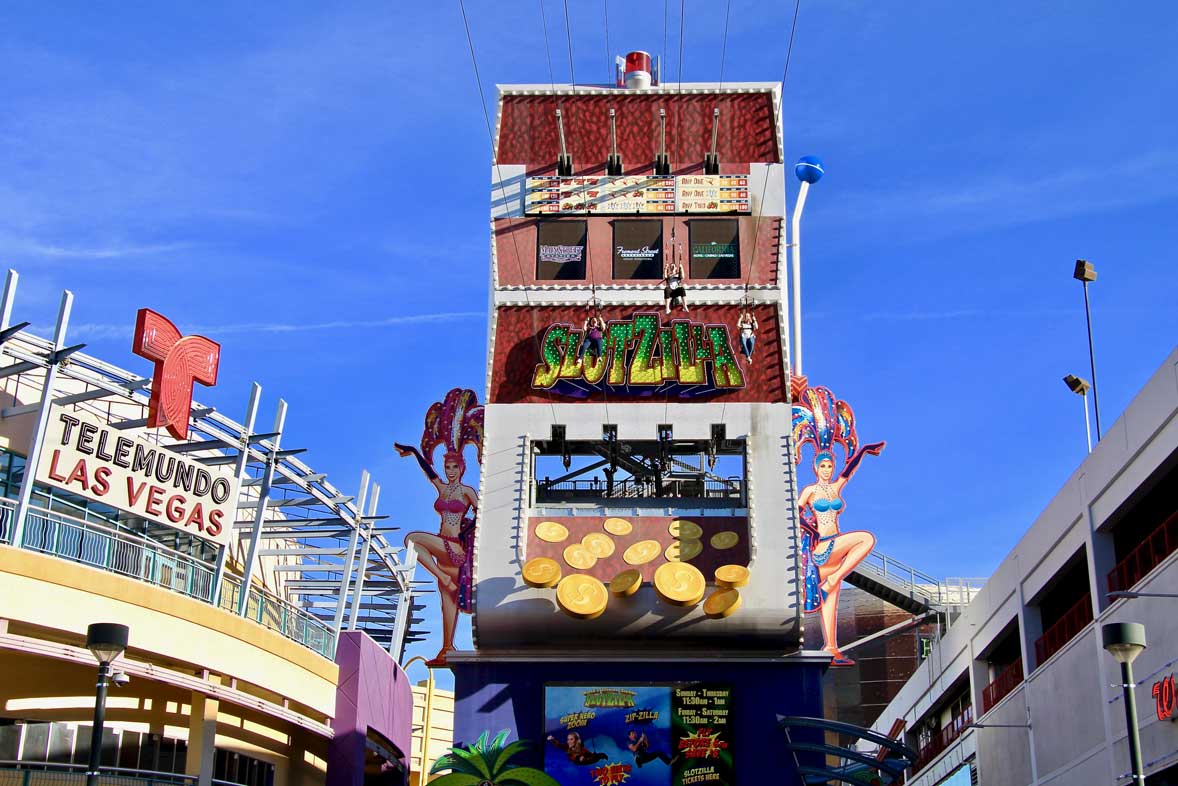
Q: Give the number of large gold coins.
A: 14